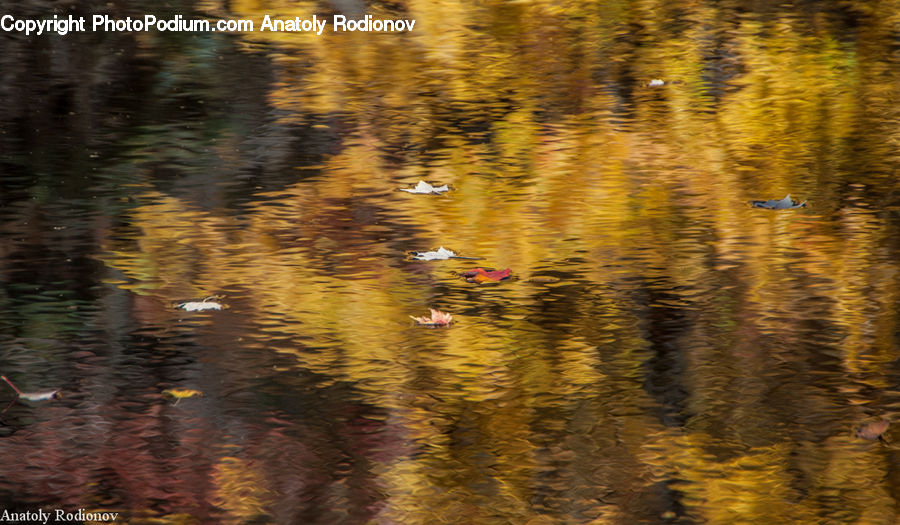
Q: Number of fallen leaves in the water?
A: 10